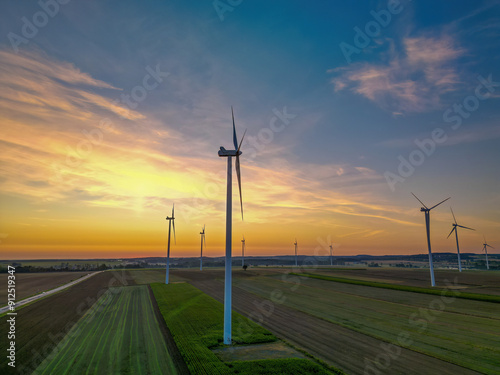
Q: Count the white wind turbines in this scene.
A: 9